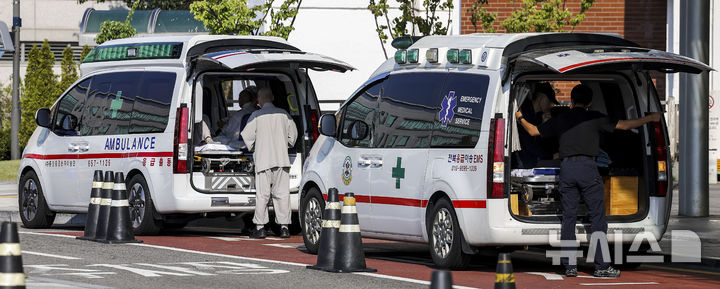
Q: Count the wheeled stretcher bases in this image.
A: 2